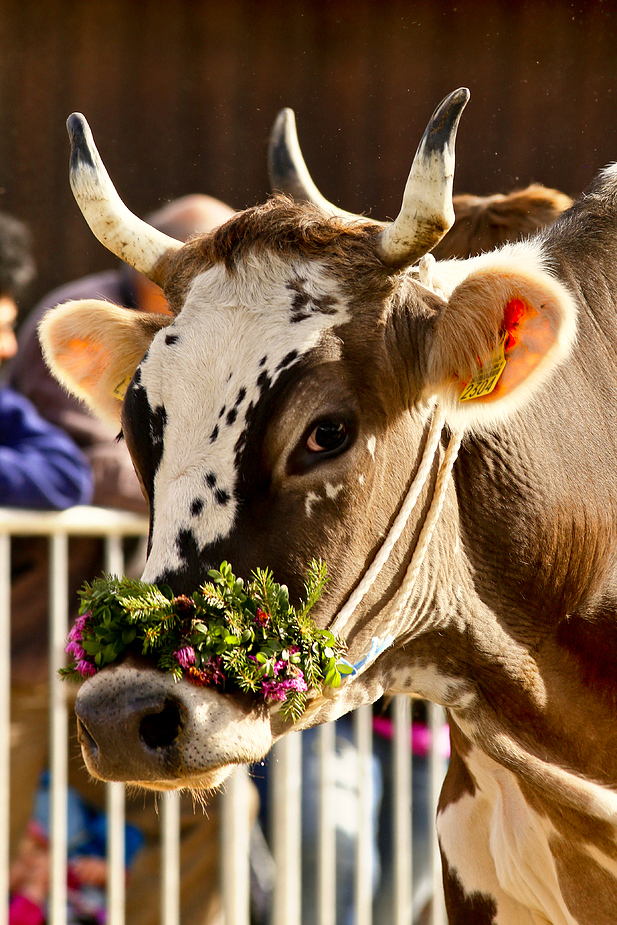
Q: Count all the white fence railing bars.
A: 10